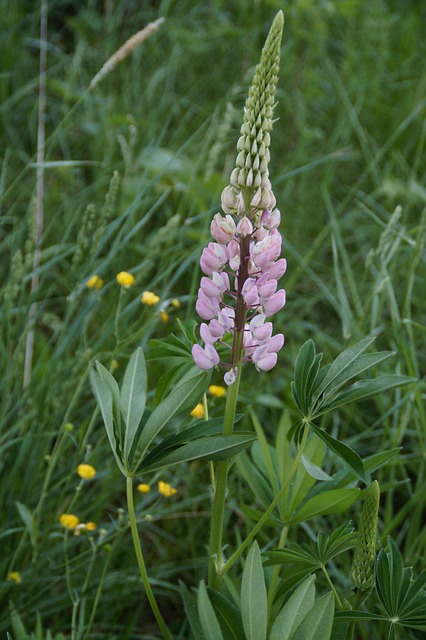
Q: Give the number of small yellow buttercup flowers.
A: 13